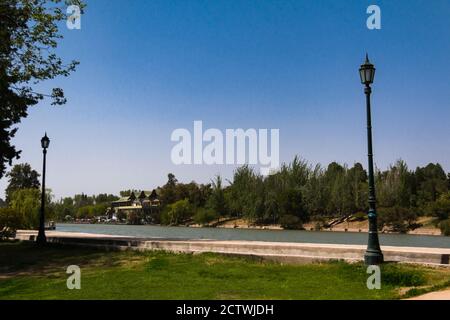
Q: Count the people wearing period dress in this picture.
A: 0